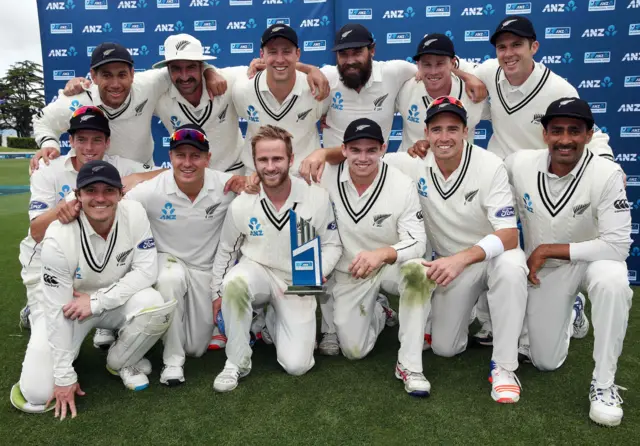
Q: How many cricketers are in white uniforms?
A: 13